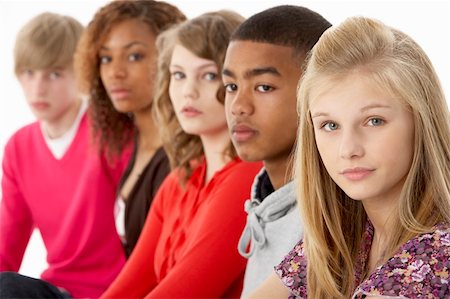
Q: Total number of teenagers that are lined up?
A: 5